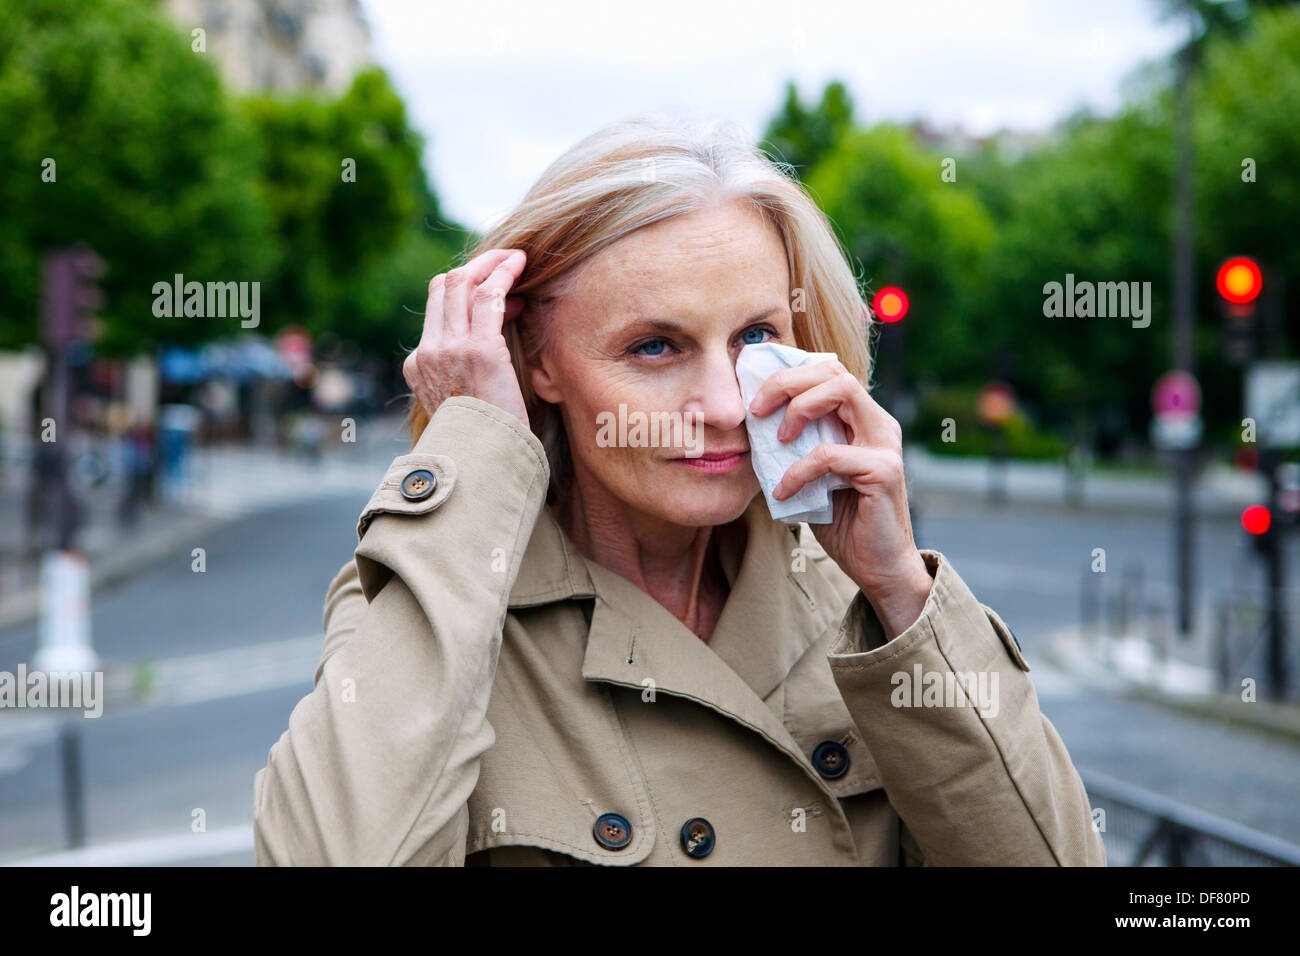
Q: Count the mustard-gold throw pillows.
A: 0